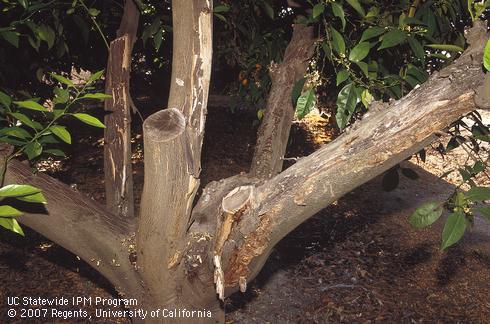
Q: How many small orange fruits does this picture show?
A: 3